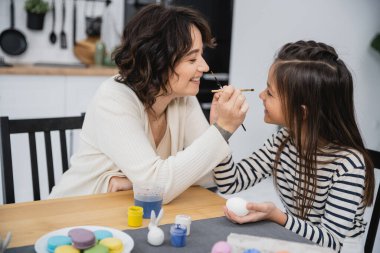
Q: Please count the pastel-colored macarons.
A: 6